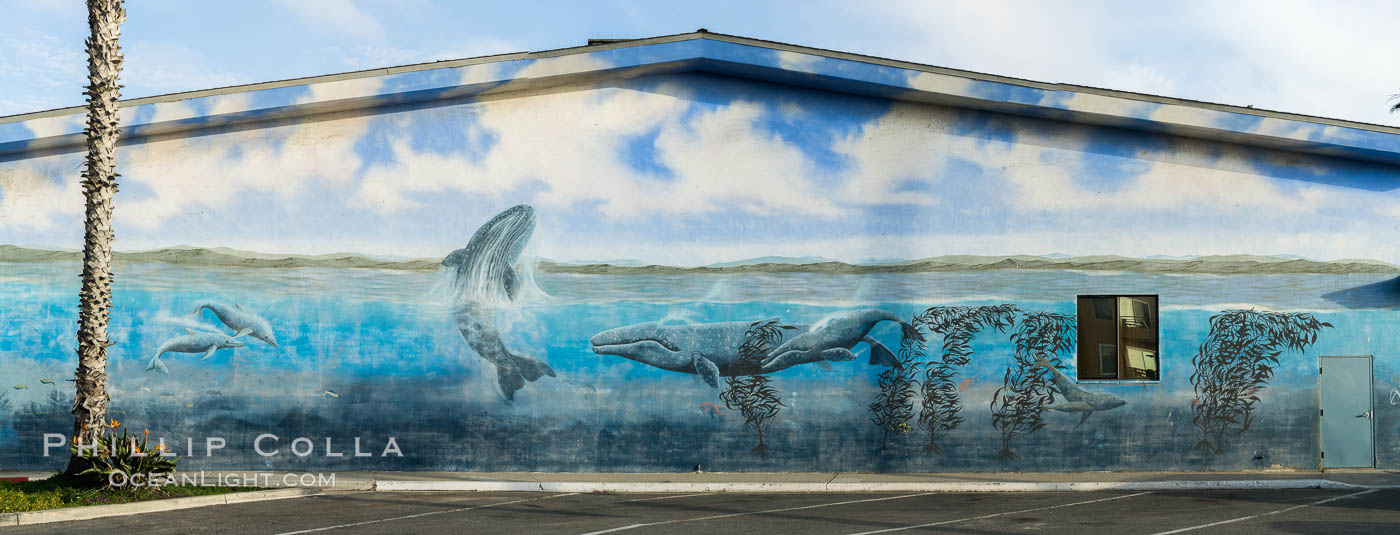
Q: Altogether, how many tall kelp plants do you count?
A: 5